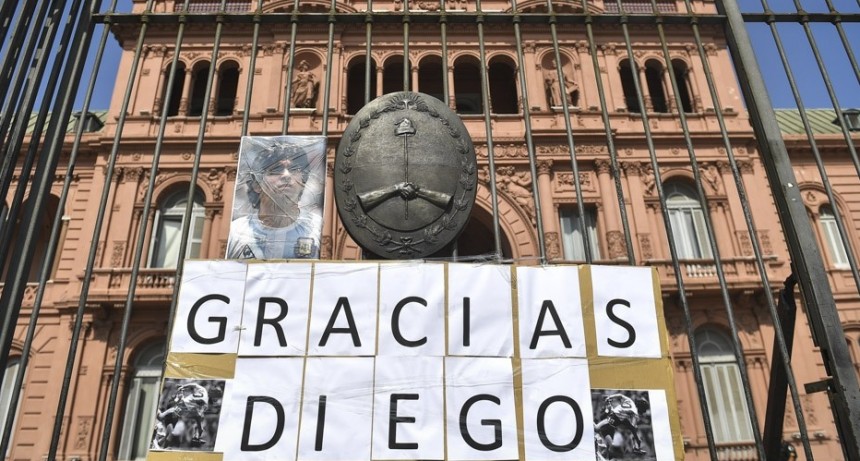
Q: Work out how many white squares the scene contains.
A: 12